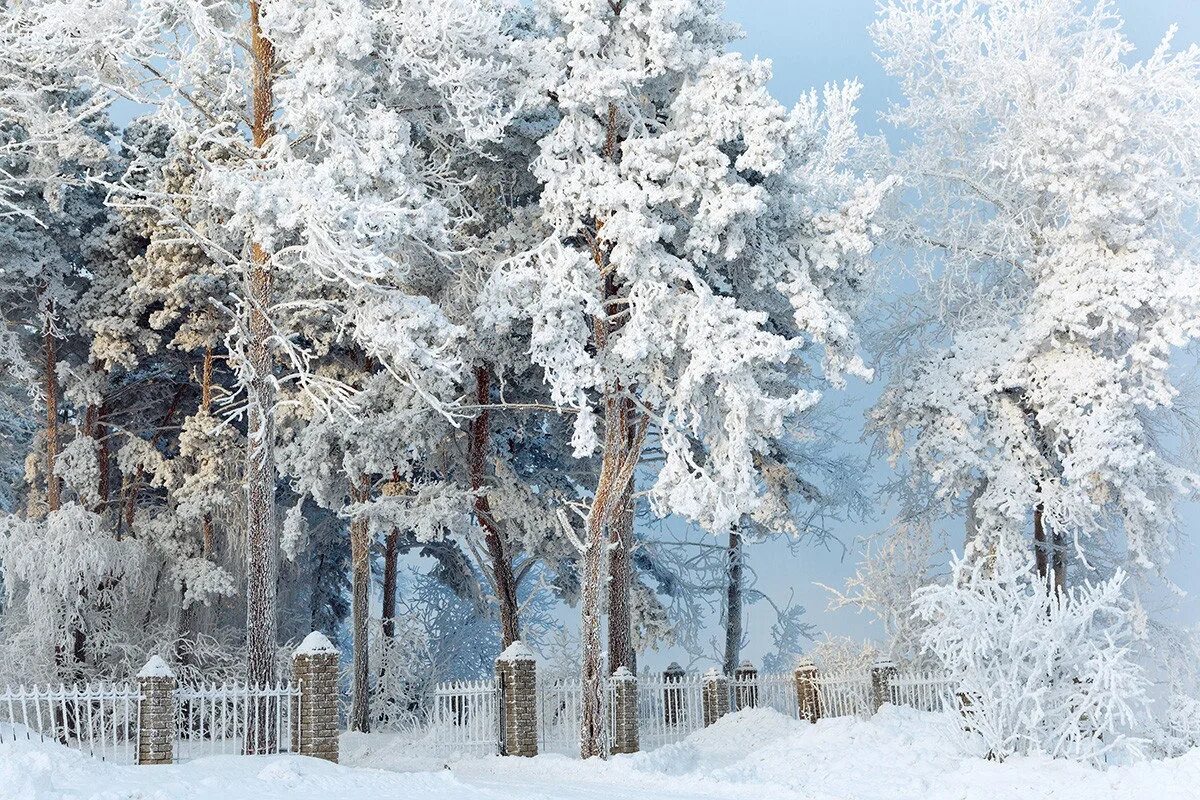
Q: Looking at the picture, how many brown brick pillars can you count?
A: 9